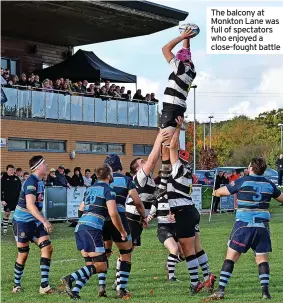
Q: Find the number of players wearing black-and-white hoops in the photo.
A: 4